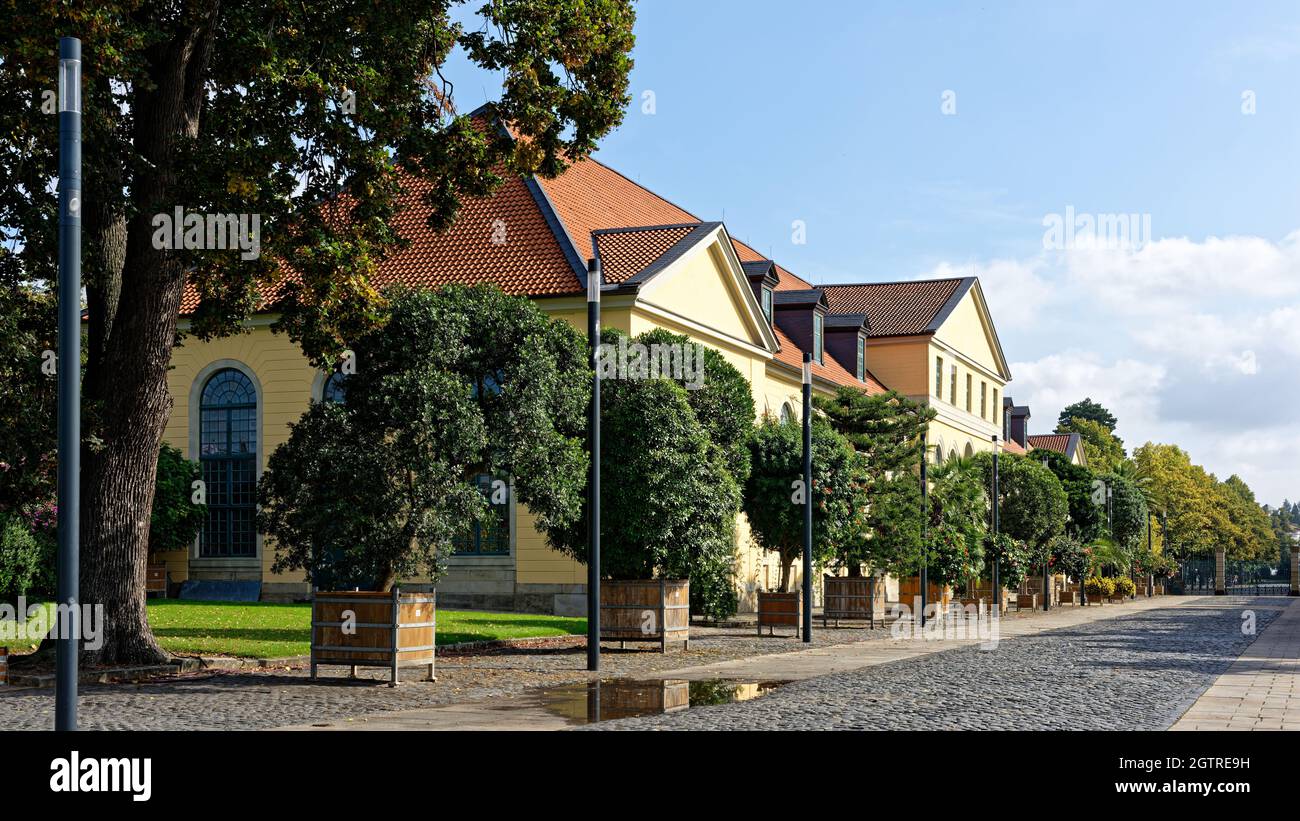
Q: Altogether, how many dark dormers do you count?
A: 5